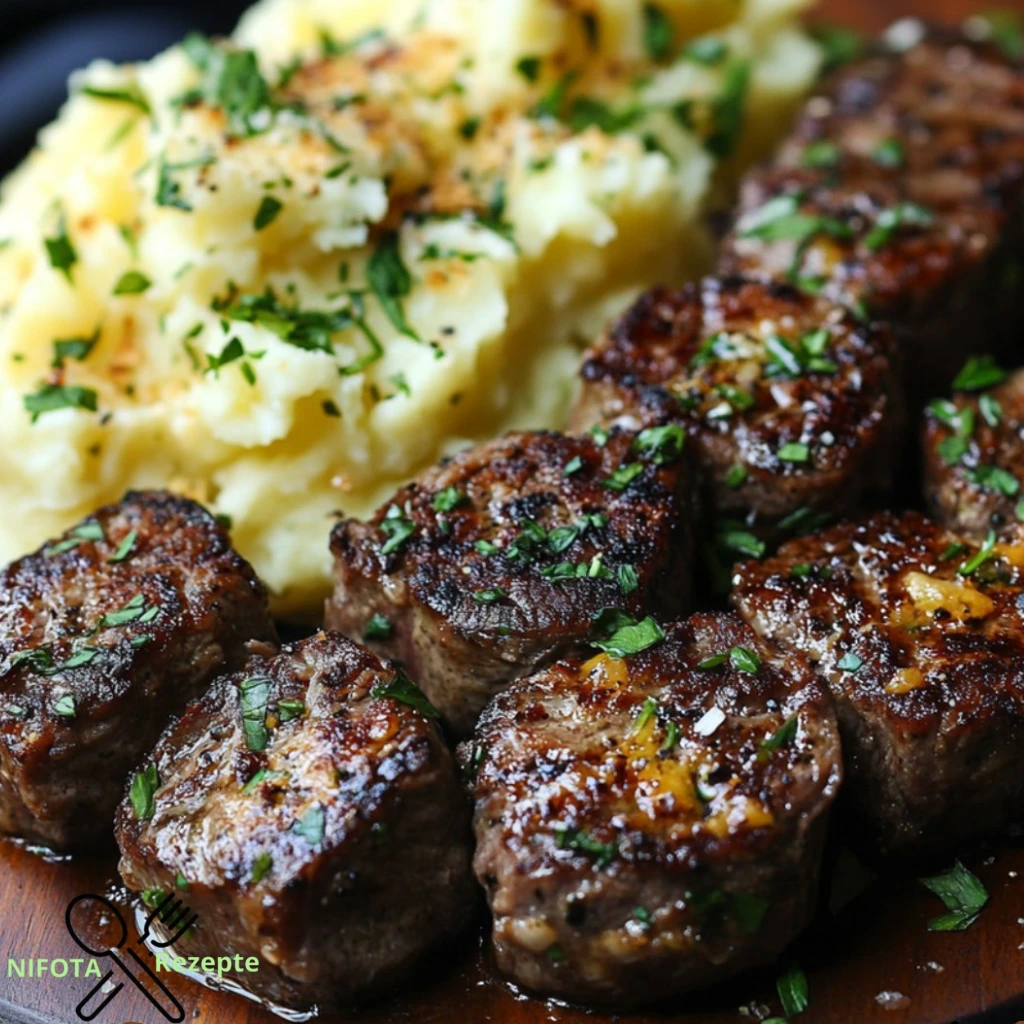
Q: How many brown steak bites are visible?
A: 8